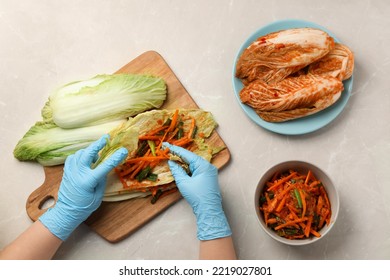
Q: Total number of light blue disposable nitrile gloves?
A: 2